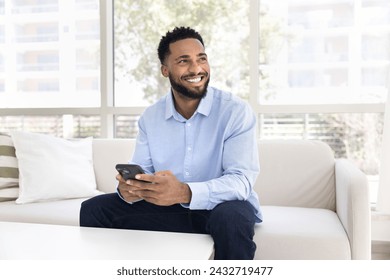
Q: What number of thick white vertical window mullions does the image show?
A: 2